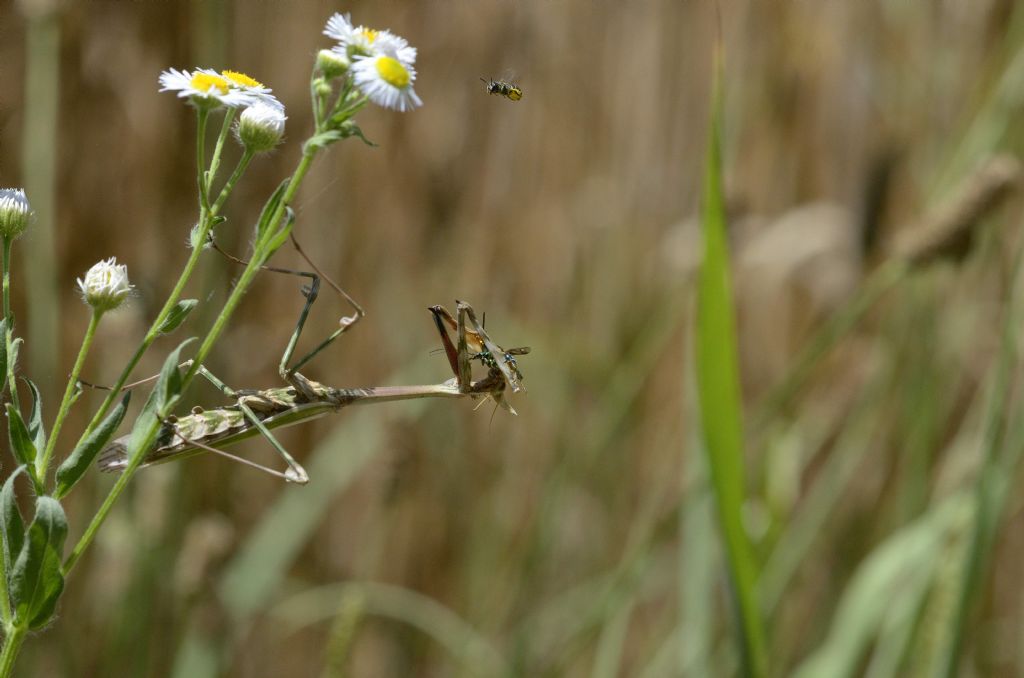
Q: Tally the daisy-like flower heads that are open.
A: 4